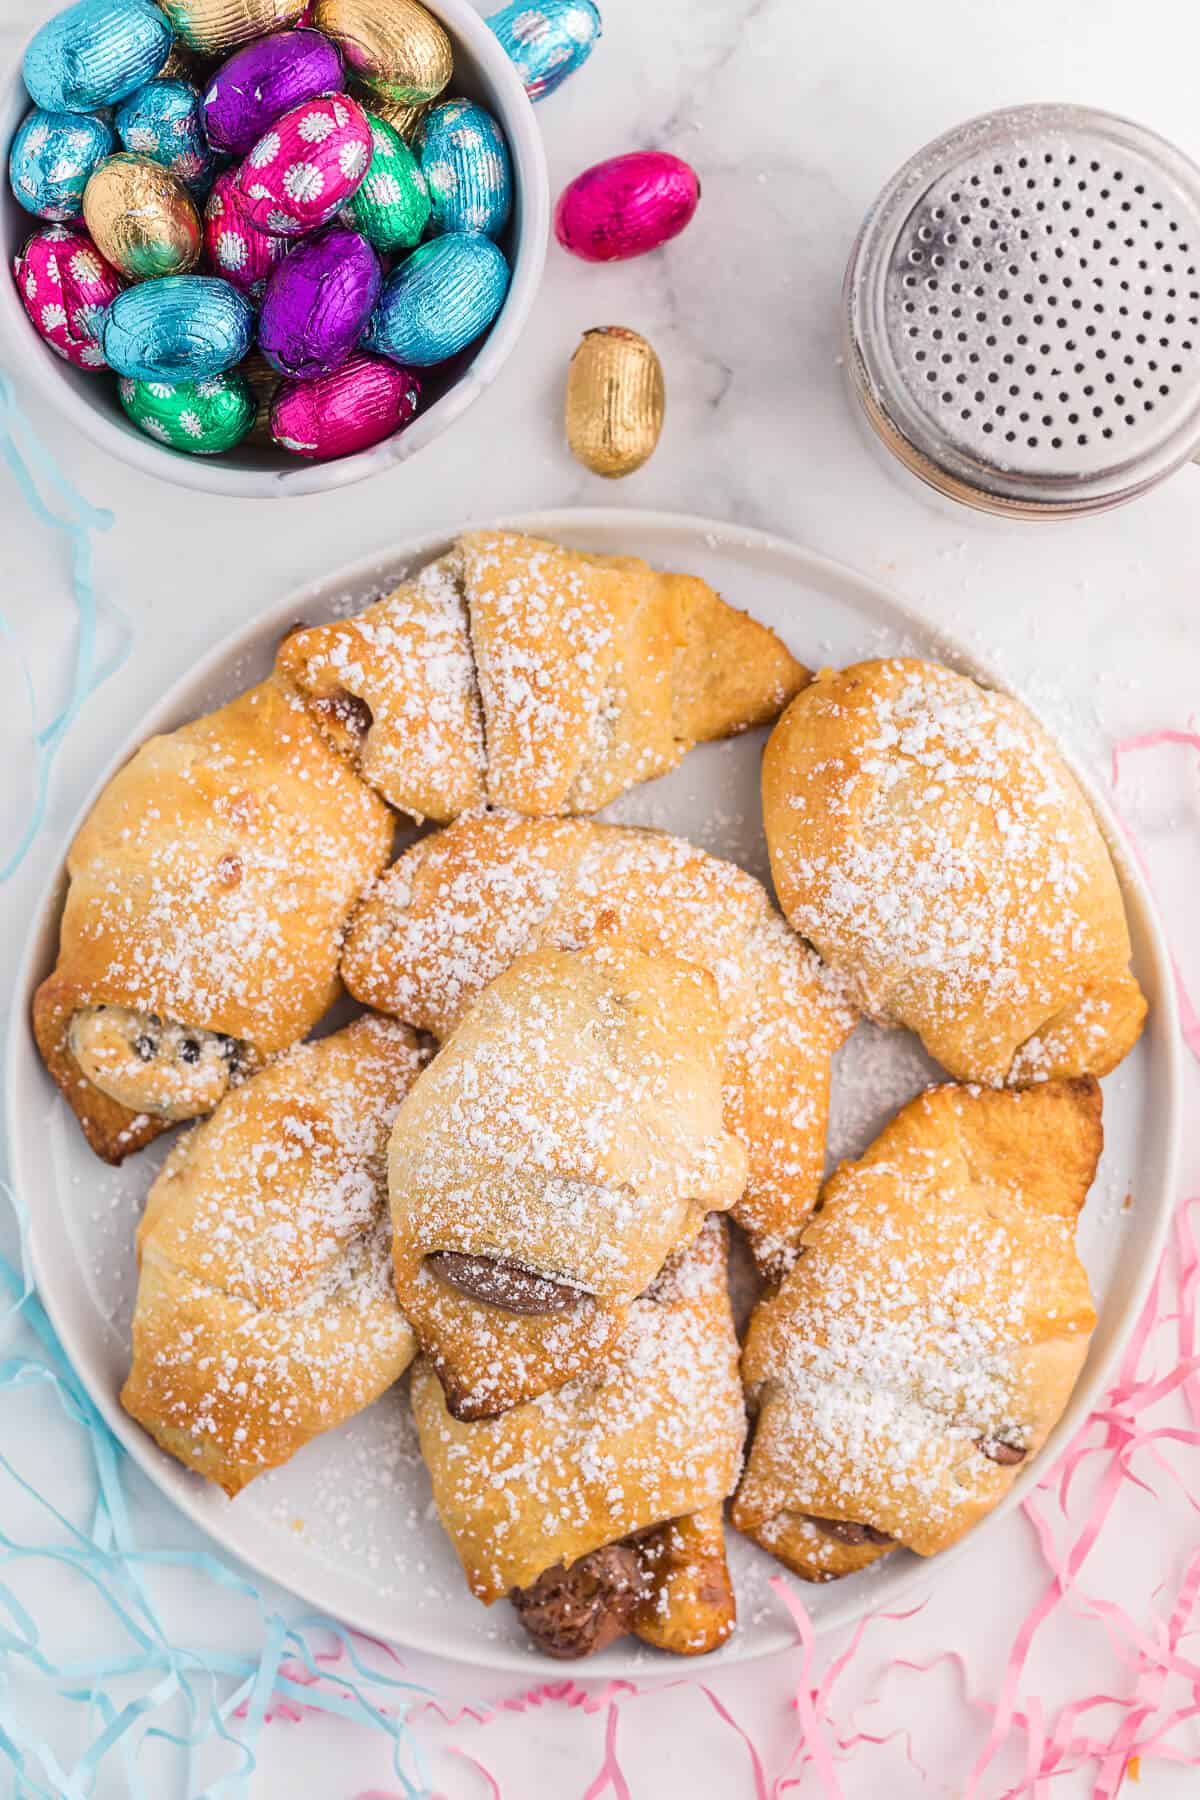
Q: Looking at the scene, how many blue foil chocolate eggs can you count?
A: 7